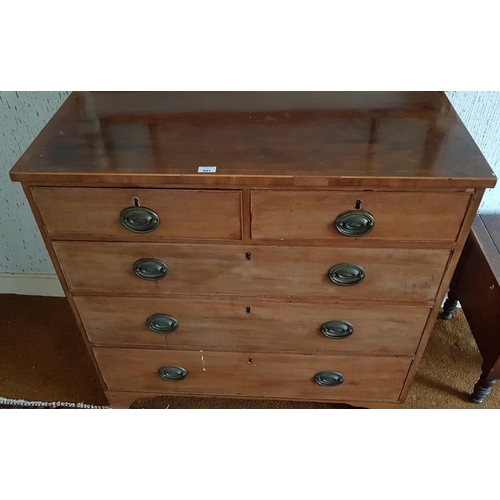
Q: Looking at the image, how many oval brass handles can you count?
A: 8